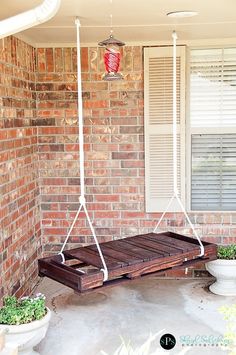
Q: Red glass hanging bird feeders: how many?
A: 1